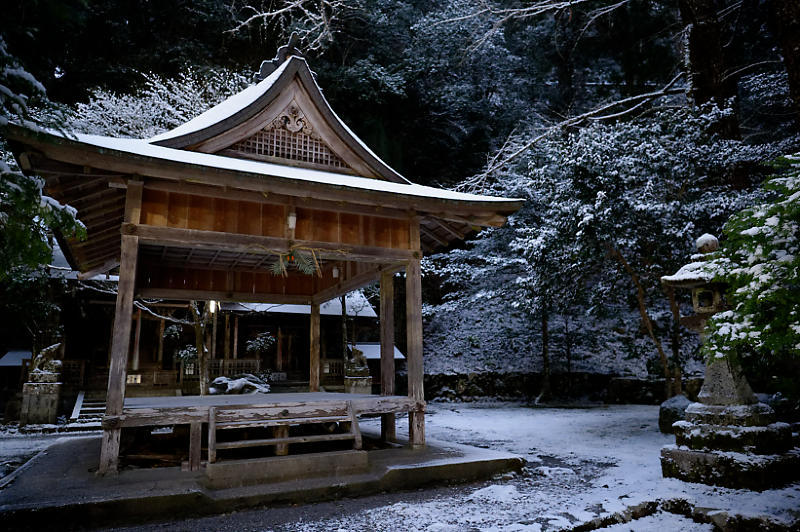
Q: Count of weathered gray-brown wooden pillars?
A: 4